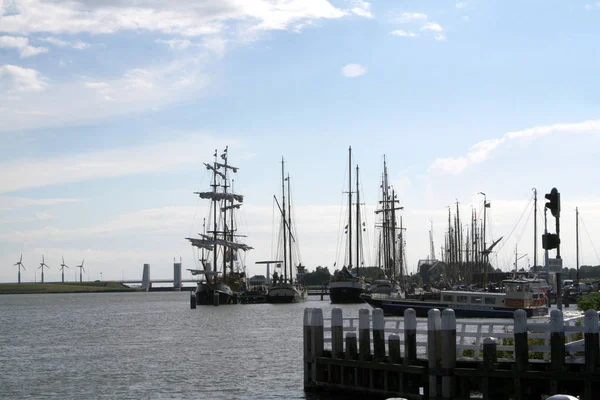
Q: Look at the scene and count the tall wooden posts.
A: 11